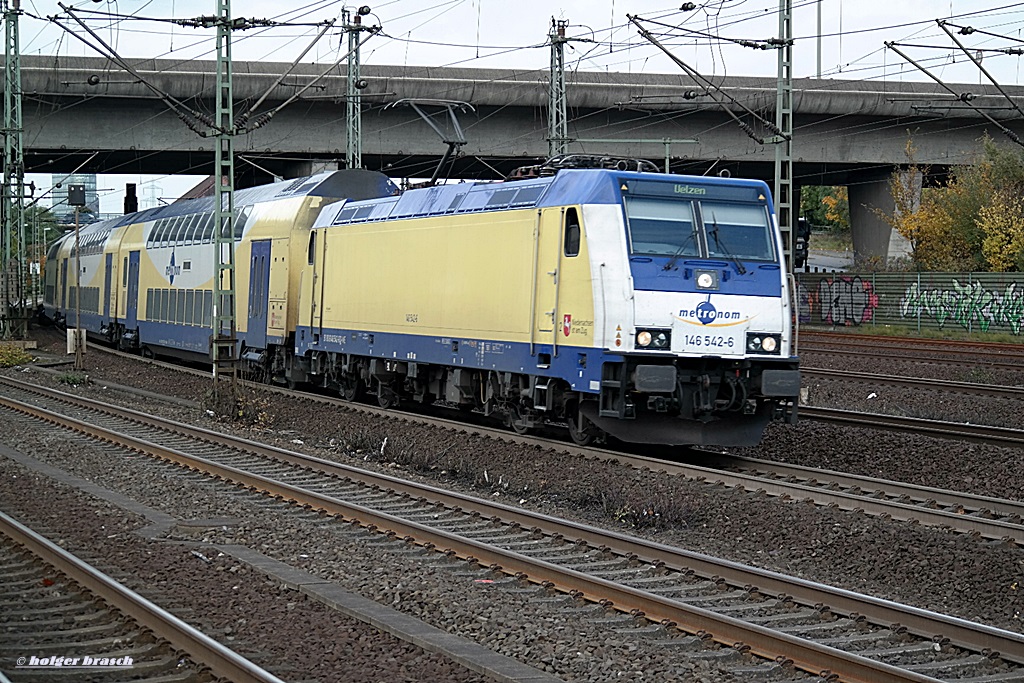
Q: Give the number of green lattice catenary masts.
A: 5